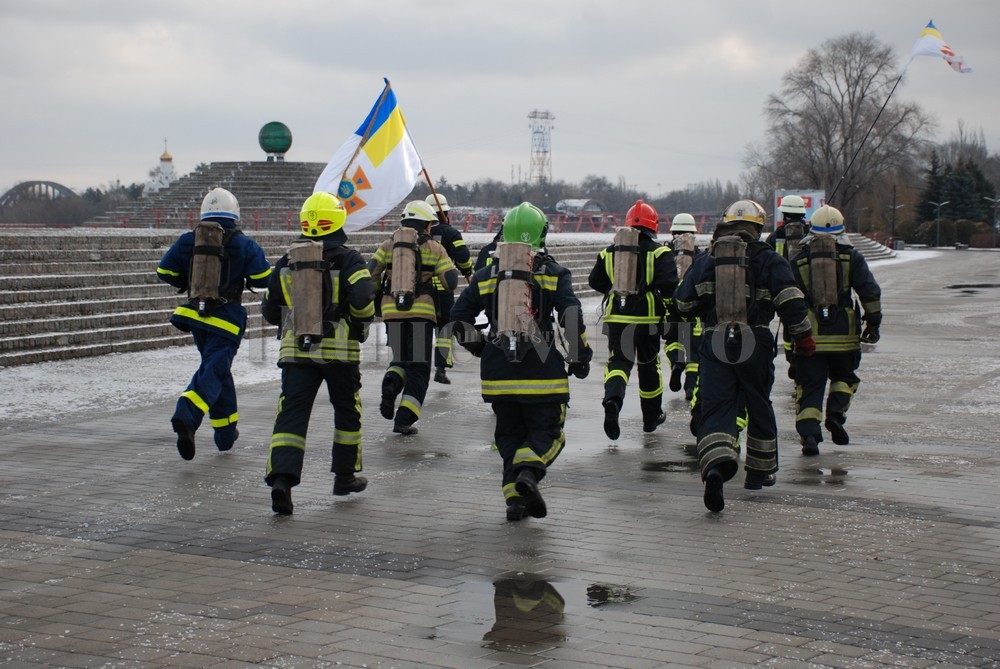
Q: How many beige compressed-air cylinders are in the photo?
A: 9